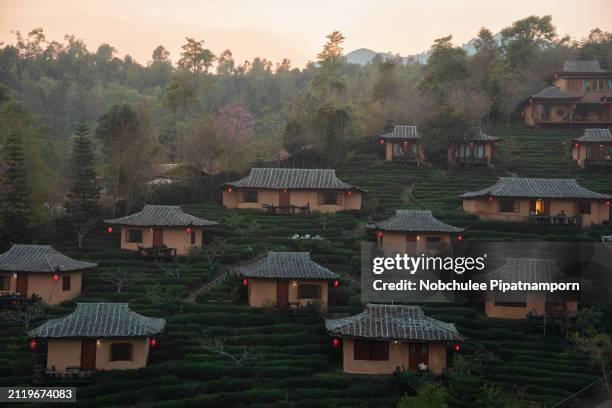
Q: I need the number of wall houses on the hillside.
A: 13